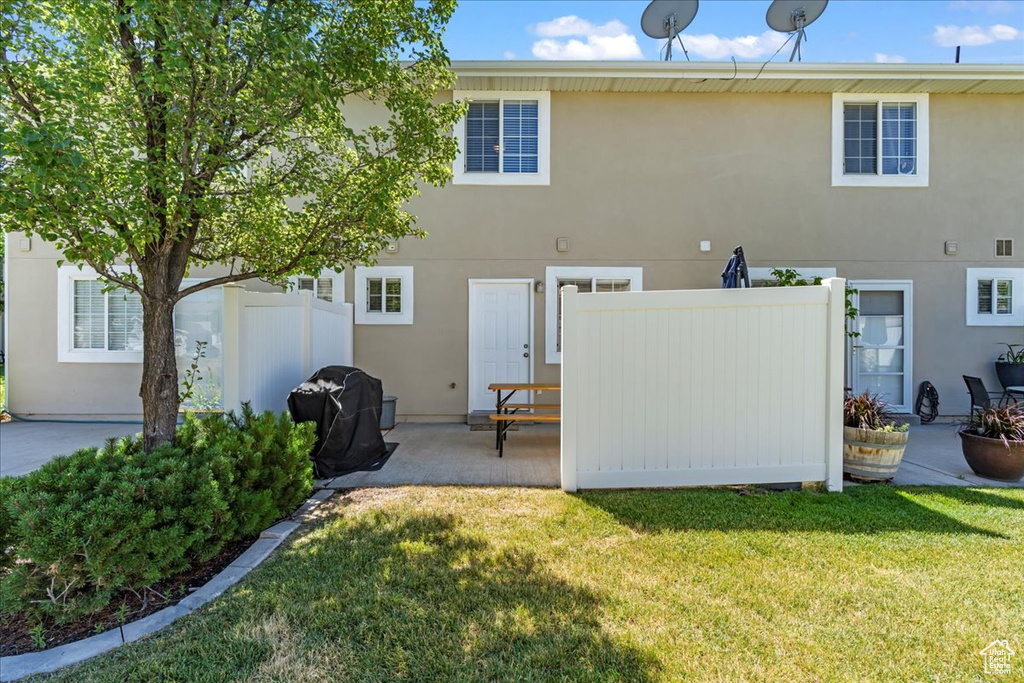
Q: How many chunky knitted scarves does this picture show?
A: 0